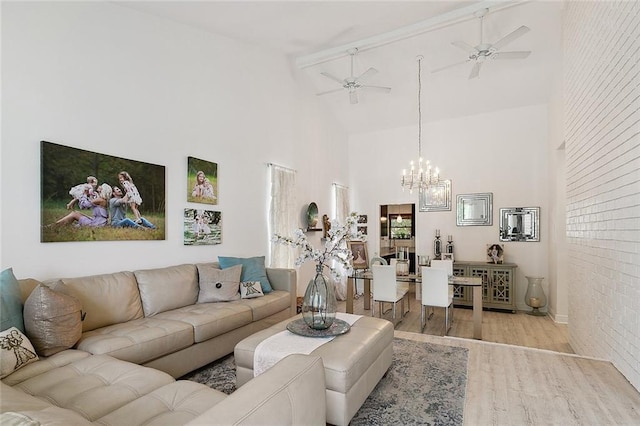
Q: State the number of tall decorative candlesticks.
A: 2